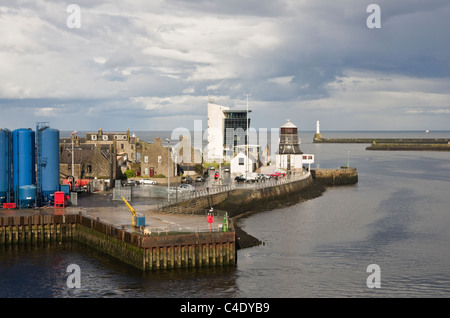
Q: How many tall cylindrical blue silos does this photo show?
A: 3